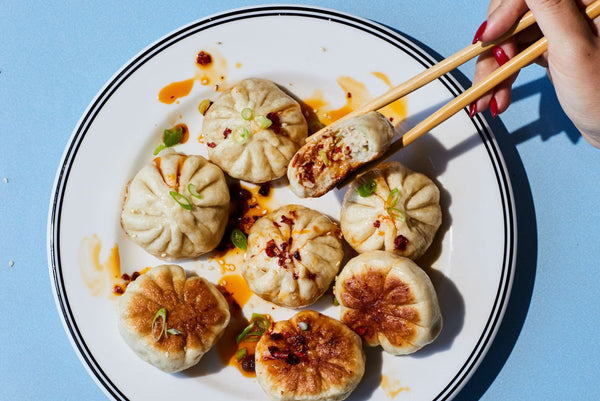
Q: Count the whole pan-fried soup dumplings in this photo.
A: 7